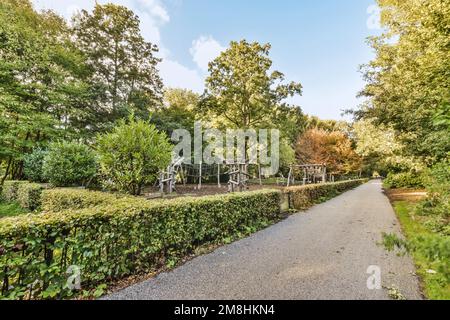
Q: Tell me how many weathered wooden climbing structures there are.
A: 3